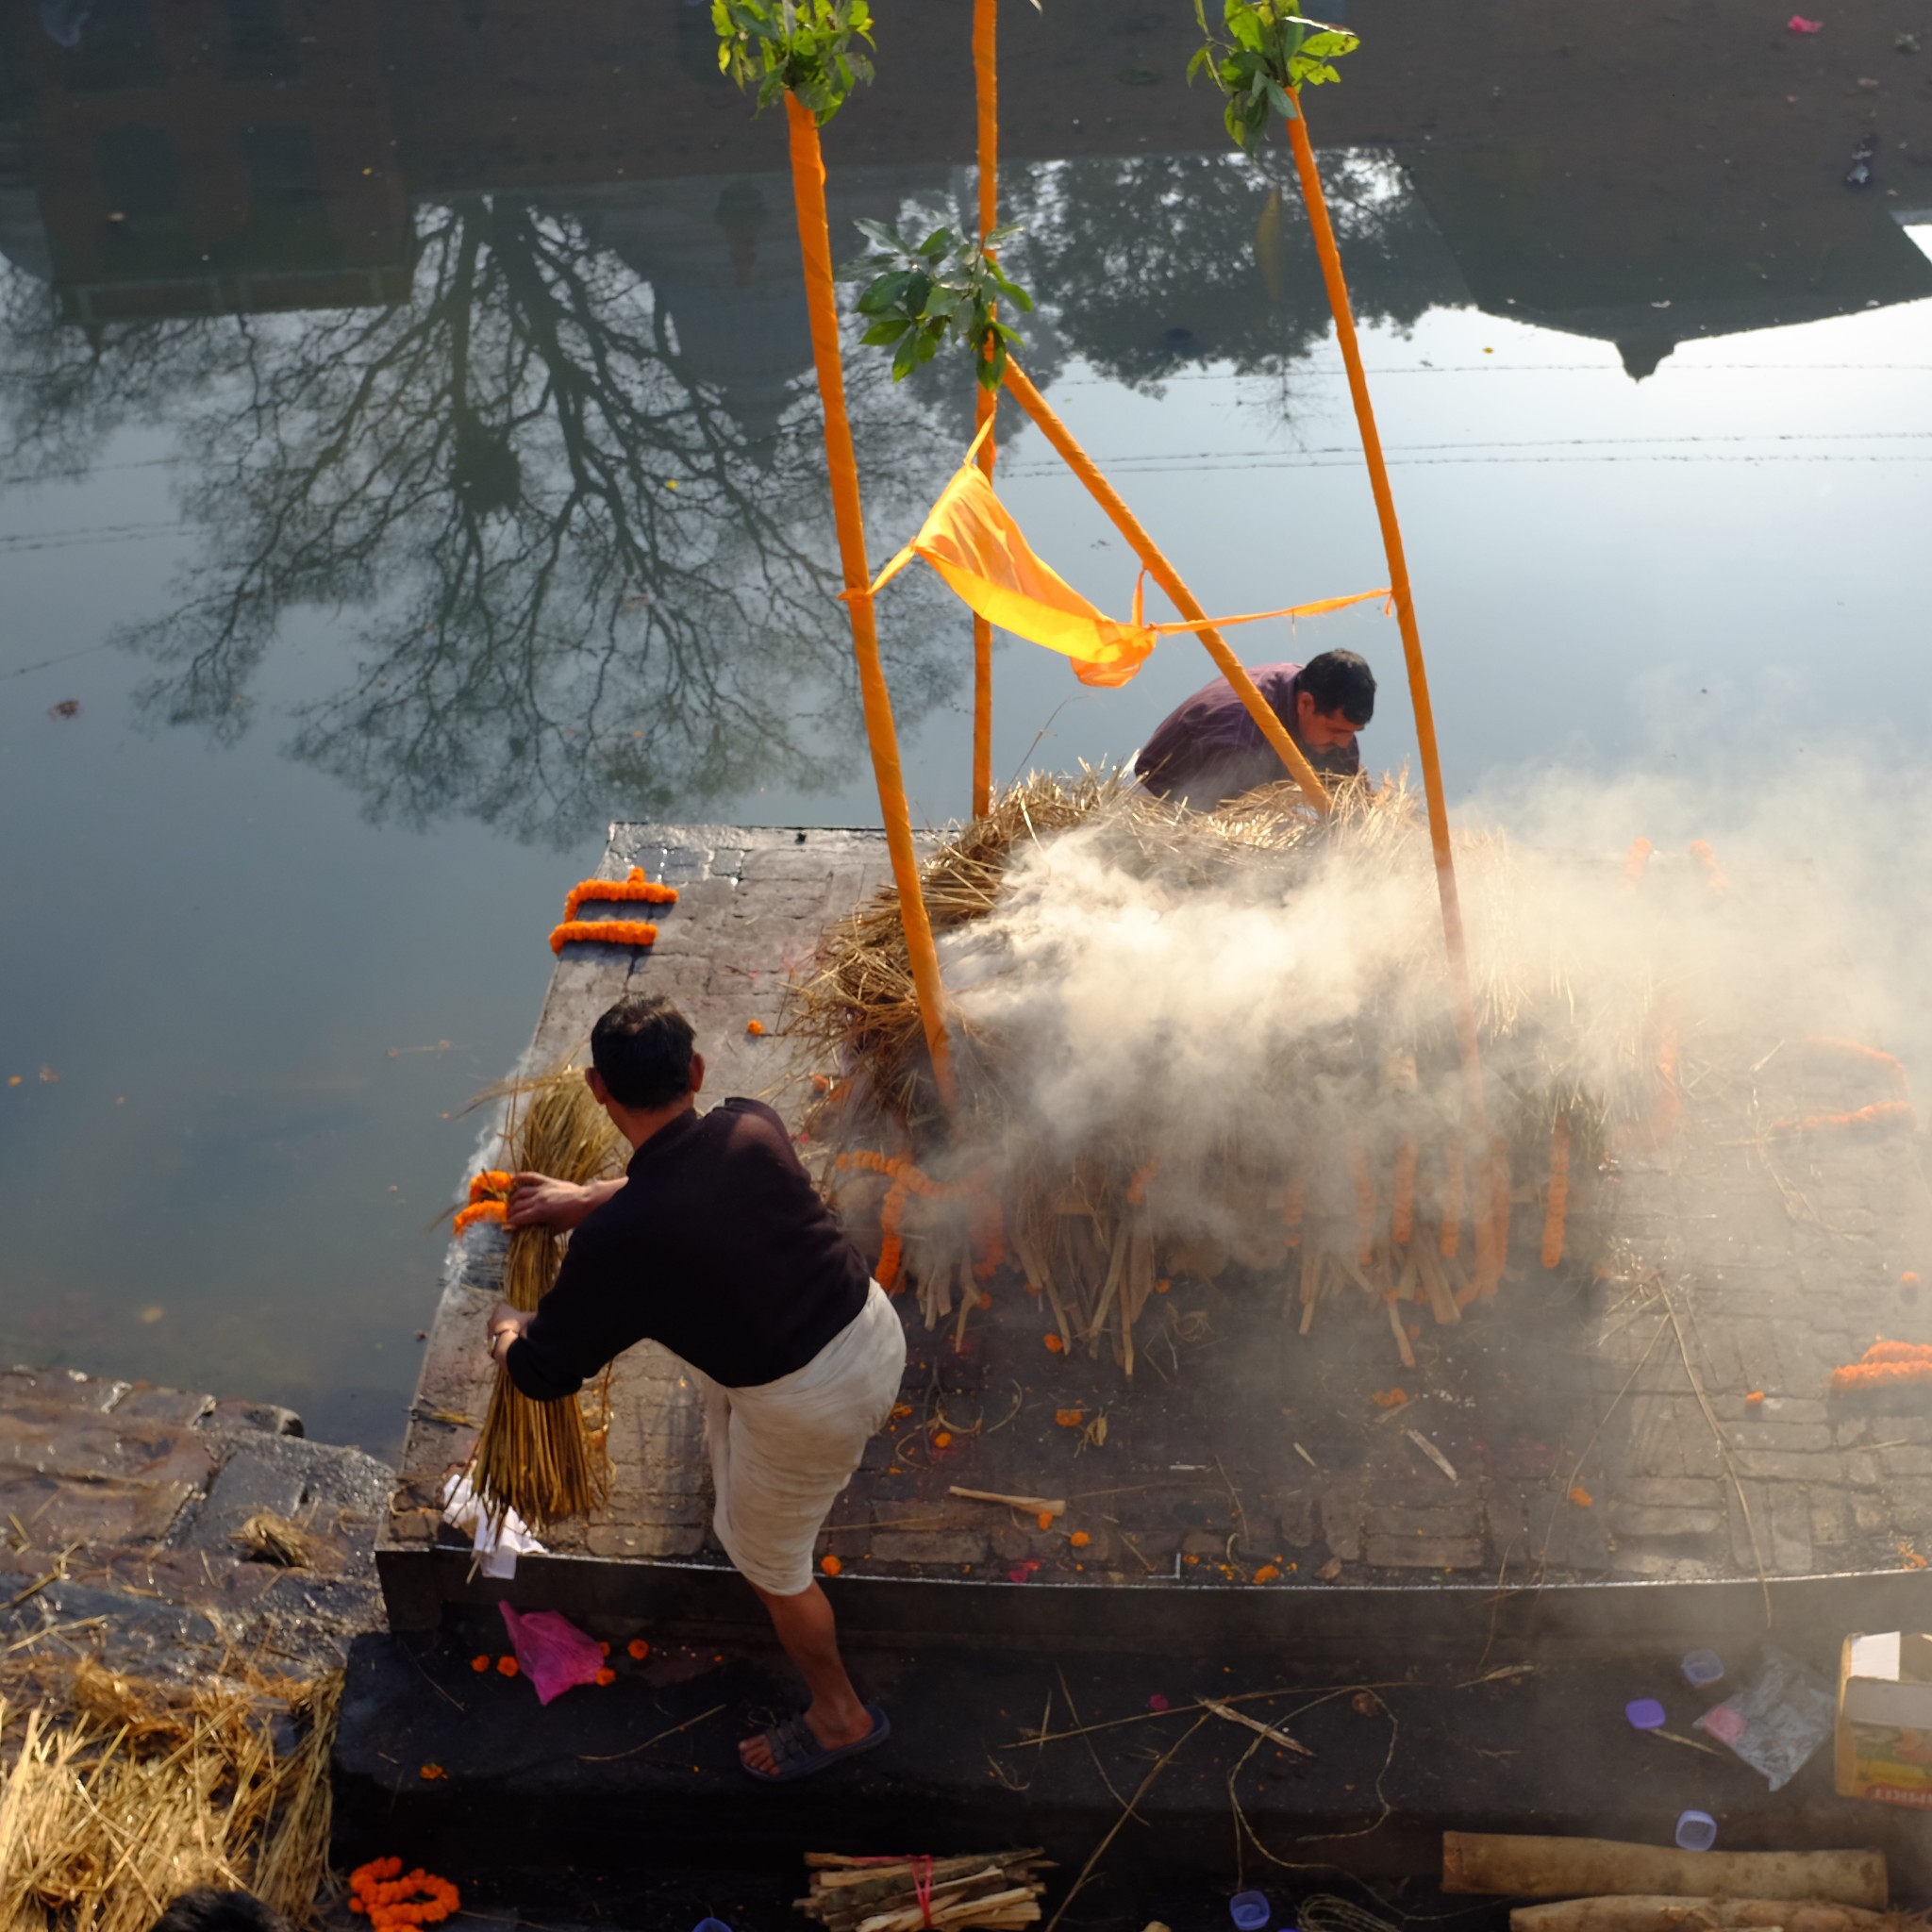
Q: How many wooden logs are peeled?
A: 2